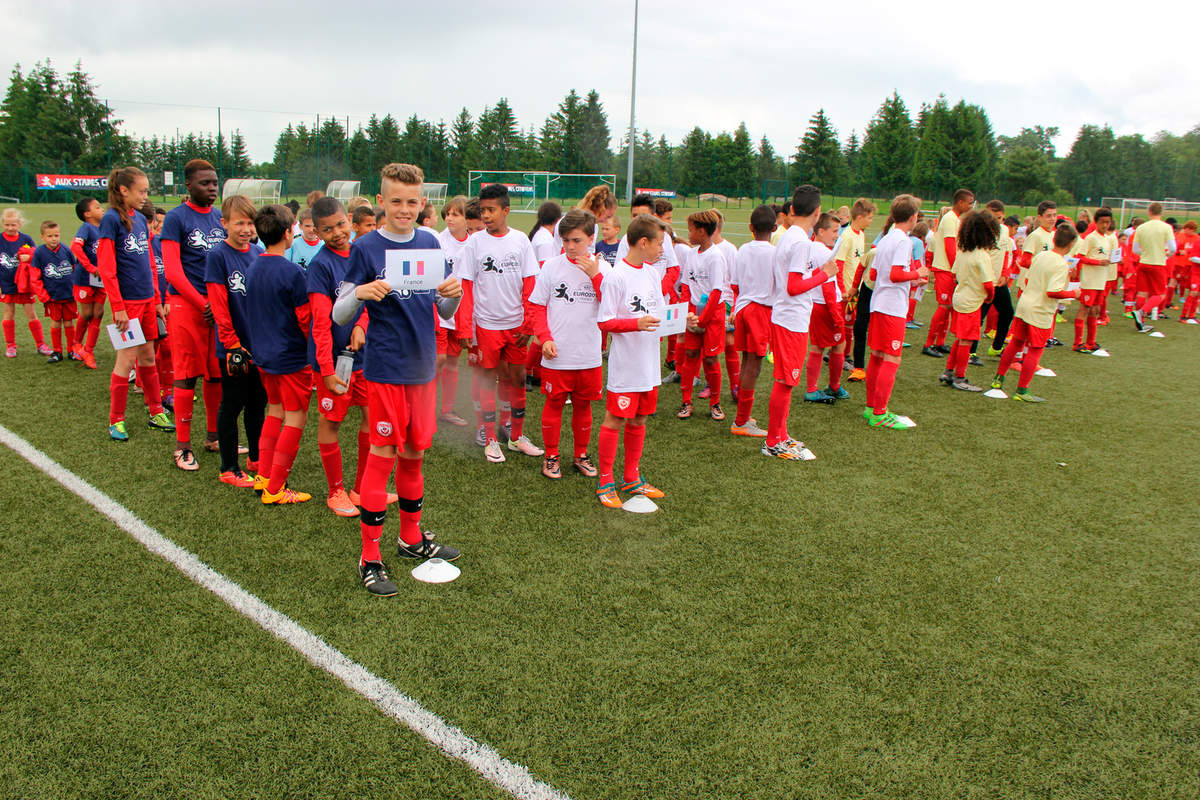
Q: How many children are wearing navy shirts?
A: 11